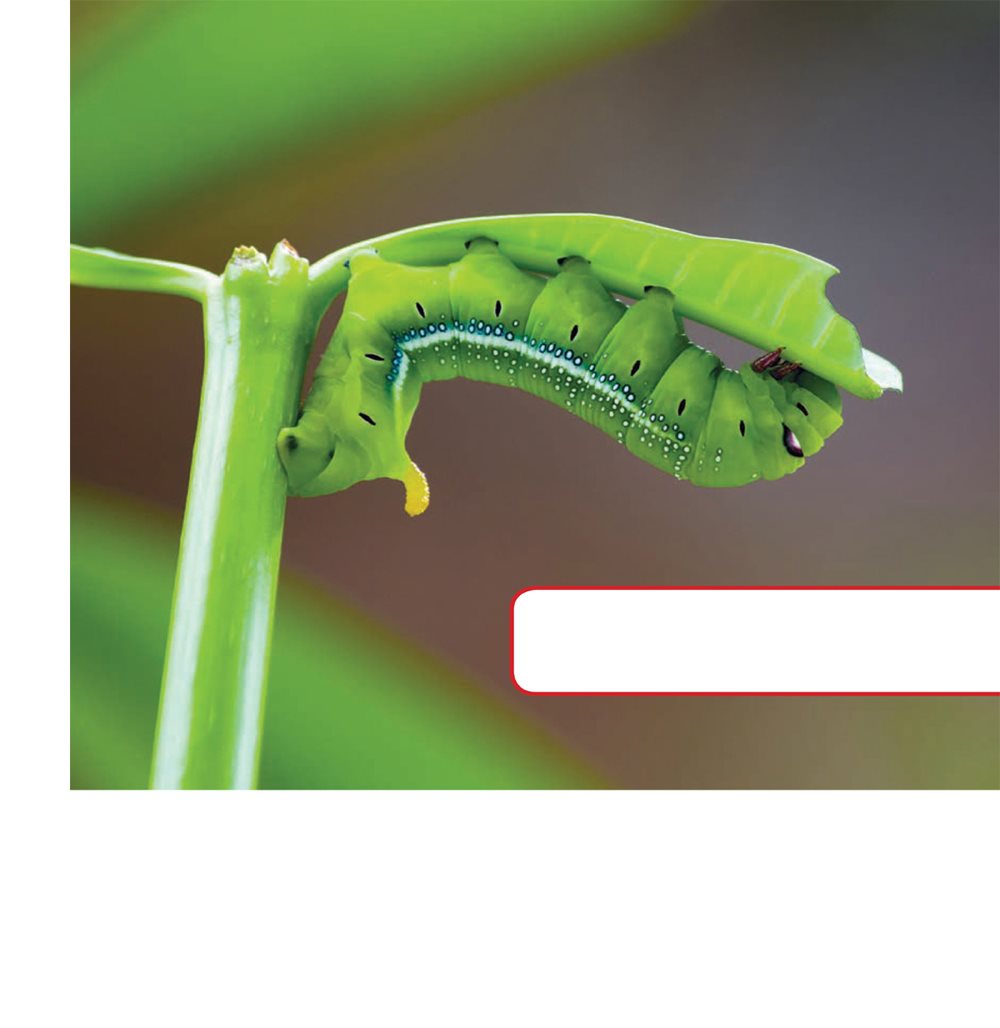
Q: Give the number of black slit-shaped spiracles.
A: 9